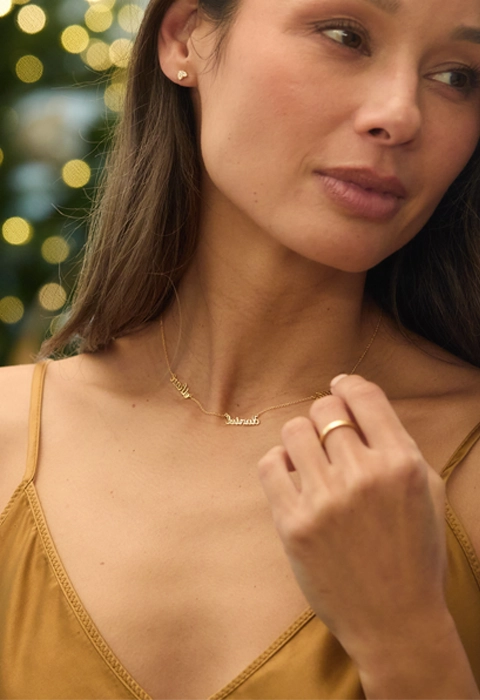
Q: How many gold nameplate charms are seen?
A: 3